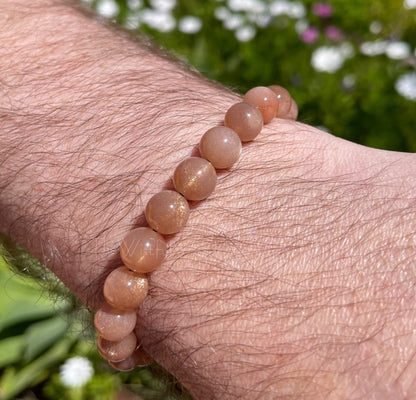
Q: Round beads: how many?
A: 13